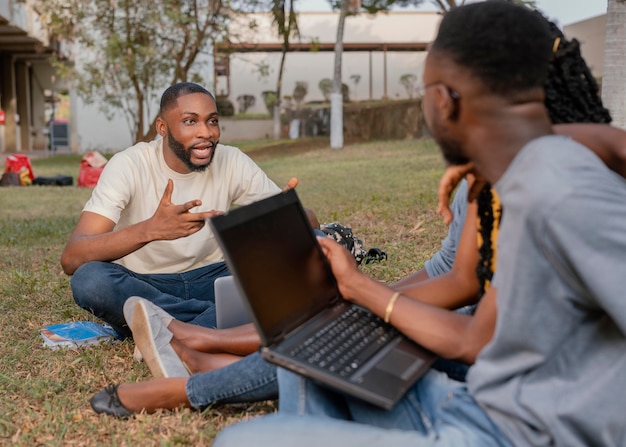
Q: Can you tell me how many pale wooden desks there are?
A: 0